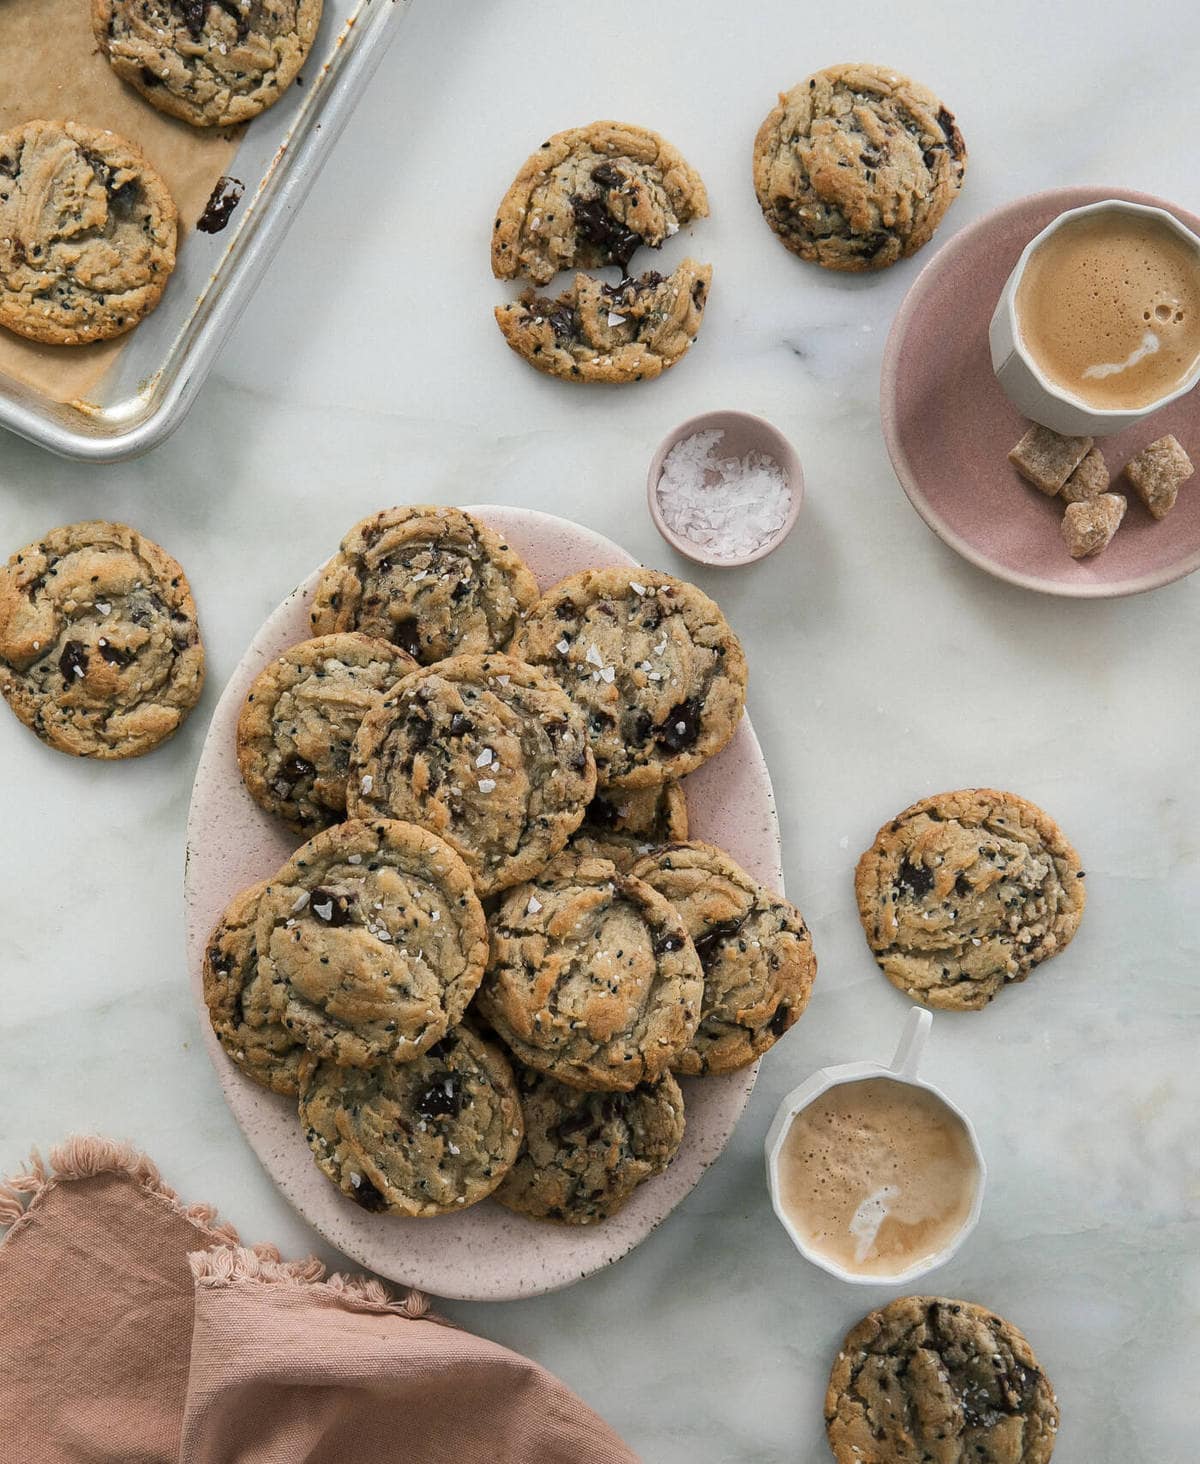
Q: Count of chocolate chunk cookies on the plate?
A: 11